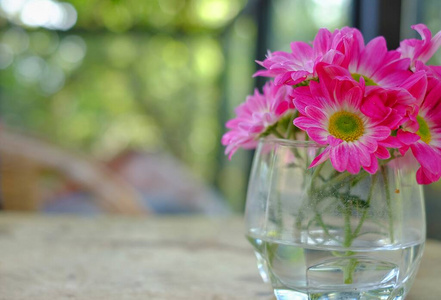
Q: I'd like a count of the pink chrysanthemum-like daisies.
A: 6